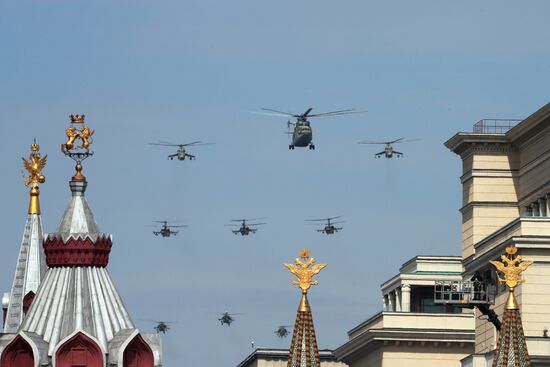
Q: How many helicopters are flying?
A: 9